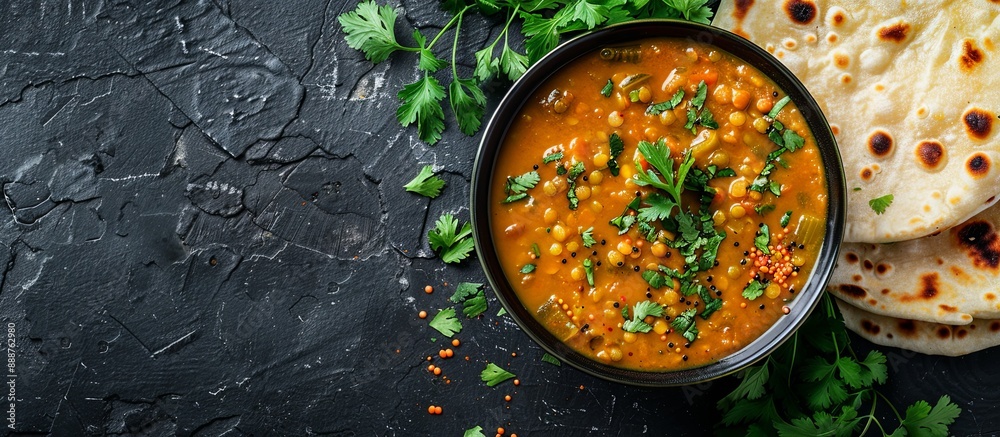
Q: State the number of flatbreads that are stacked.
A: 3